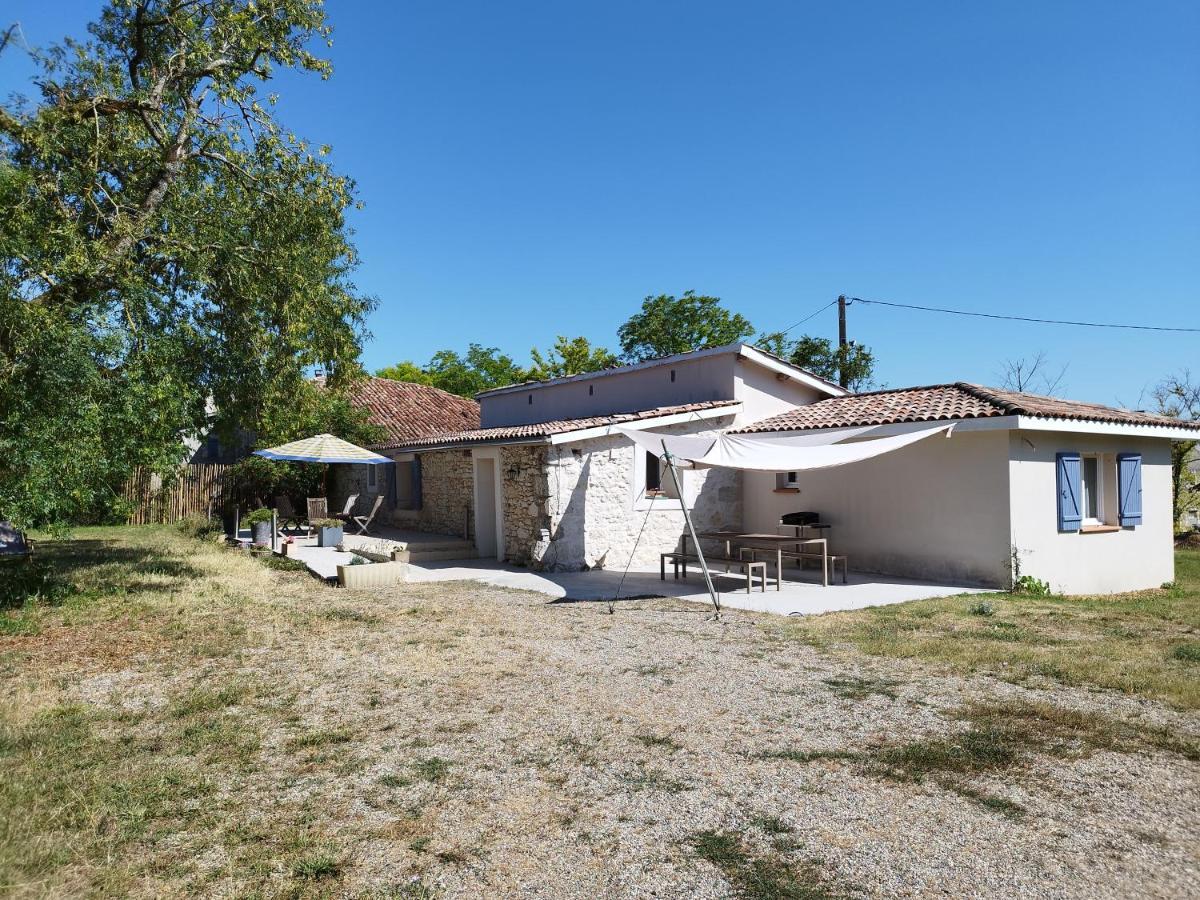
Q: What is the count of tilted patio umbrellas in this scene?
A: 1